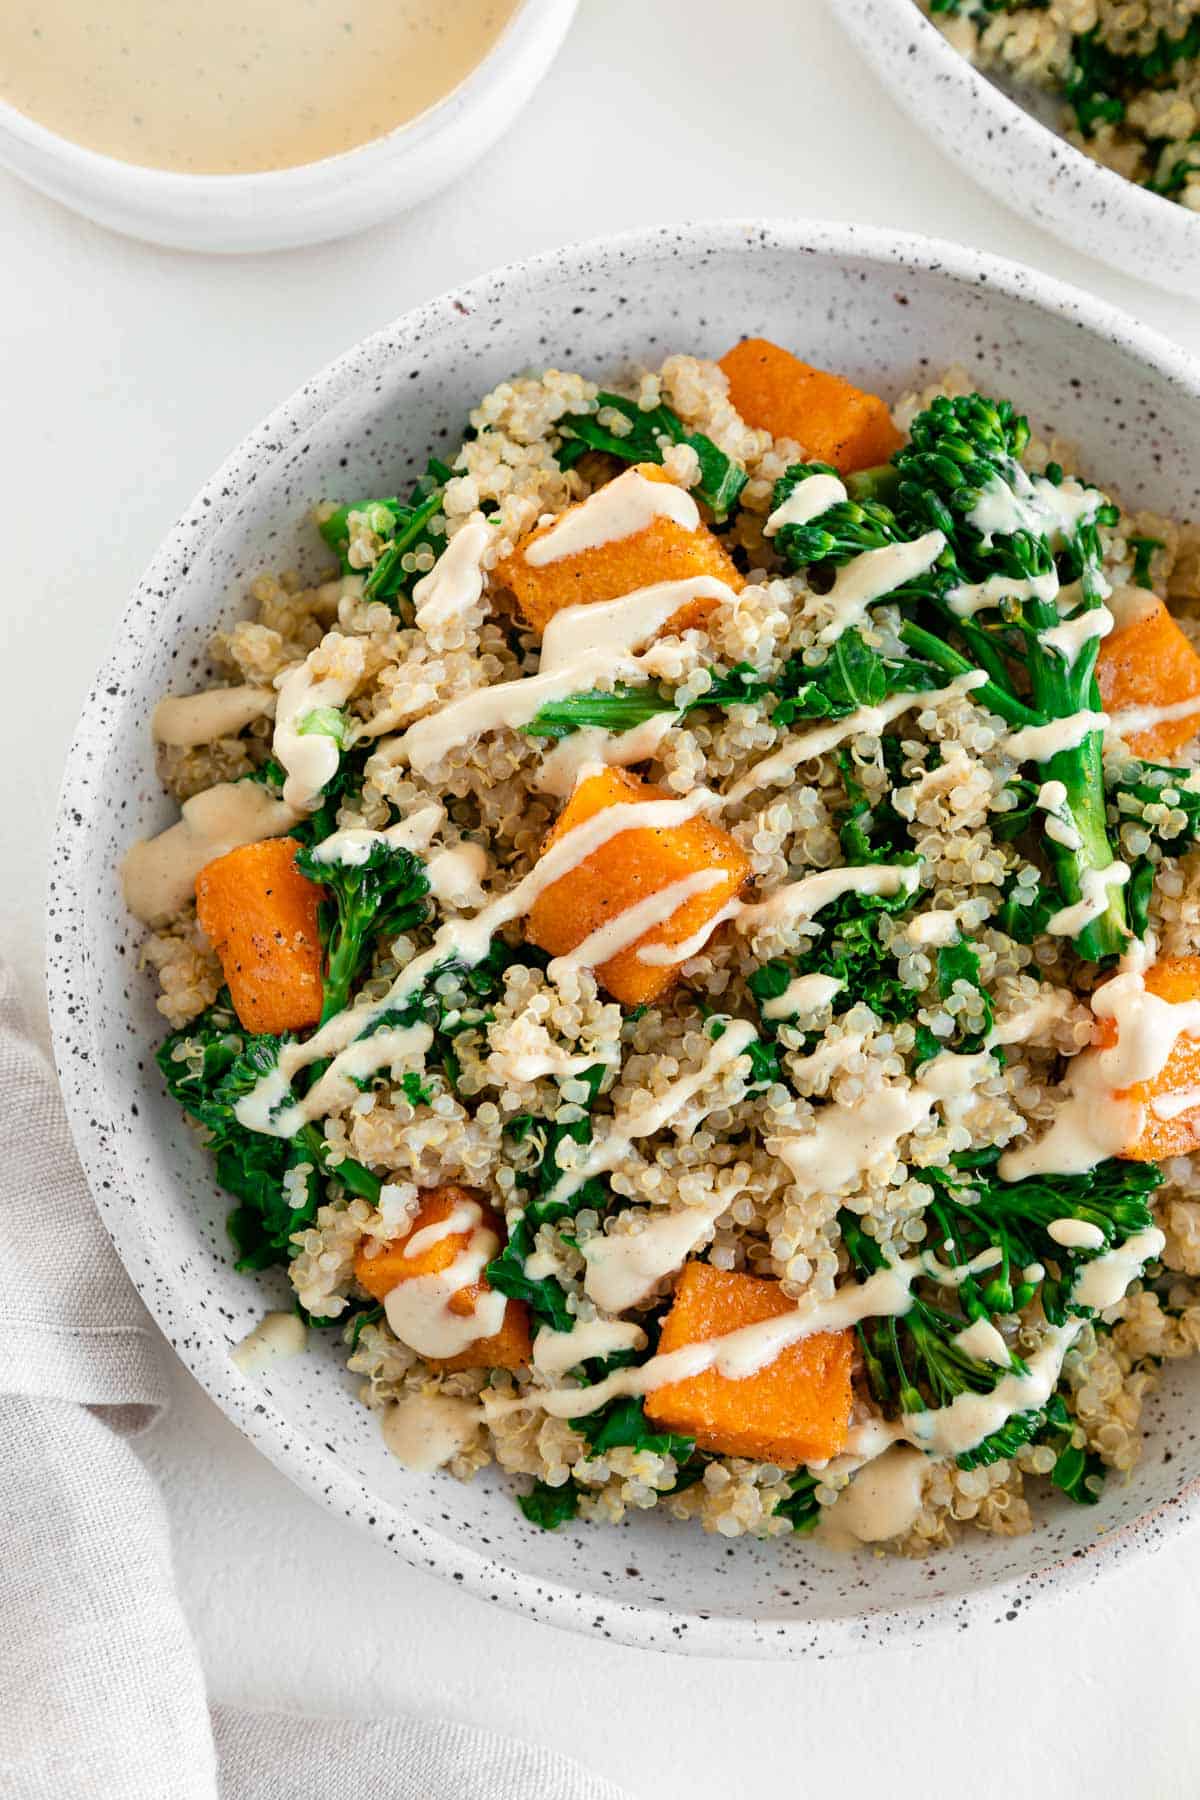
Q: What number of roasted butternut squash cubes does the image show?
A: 8